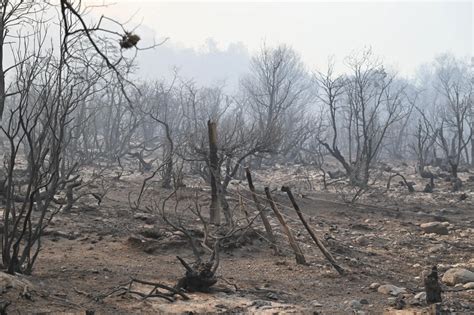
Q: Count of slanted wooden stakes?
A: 3